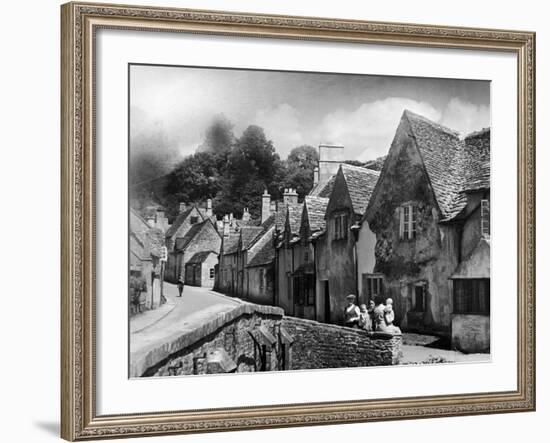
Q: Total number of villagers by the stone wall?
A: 5